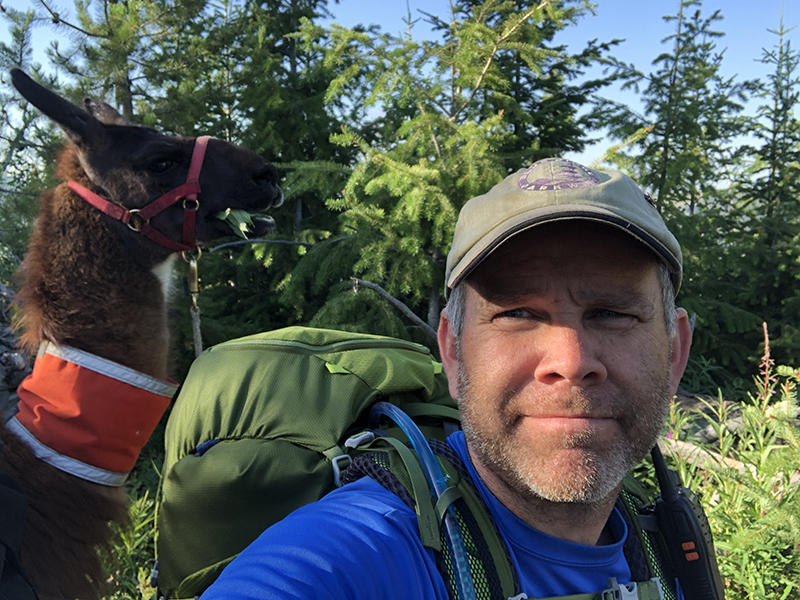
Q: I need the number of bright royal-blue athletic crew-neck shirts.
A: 1